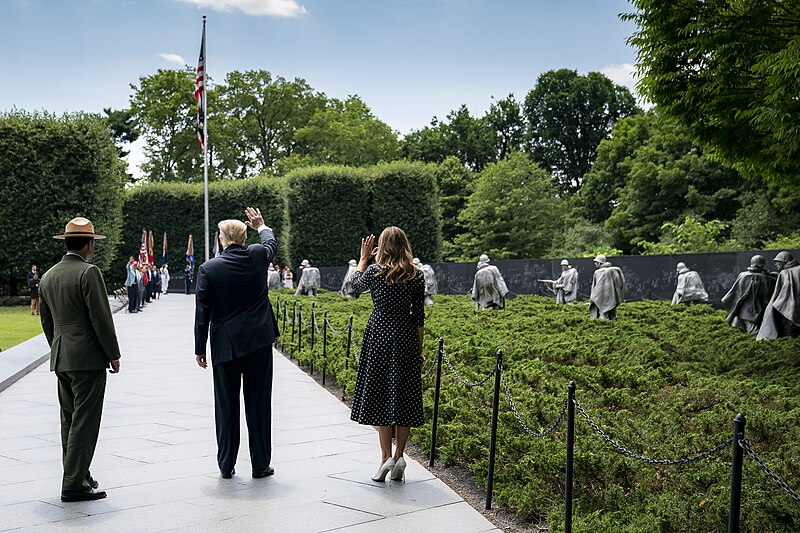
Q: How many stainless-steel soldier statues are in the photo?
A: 10